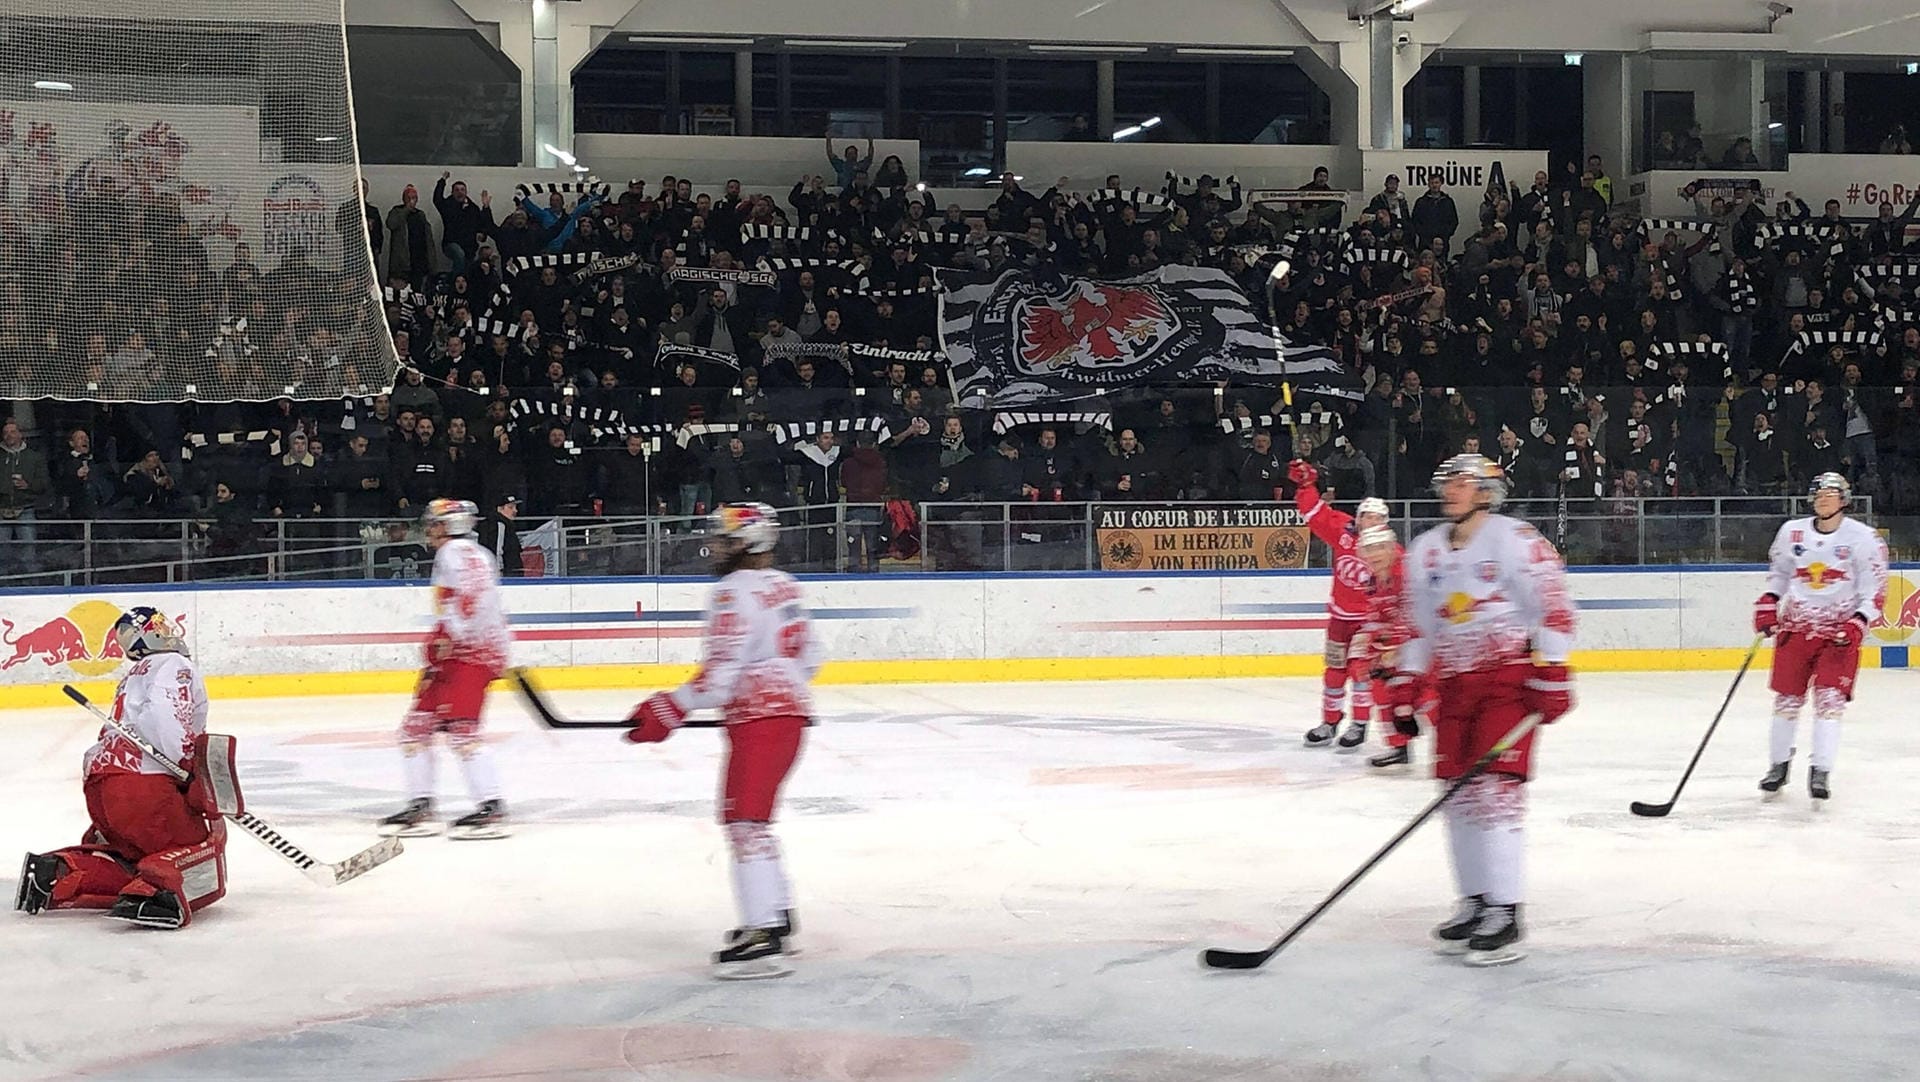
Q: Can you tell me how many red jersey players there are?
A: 2